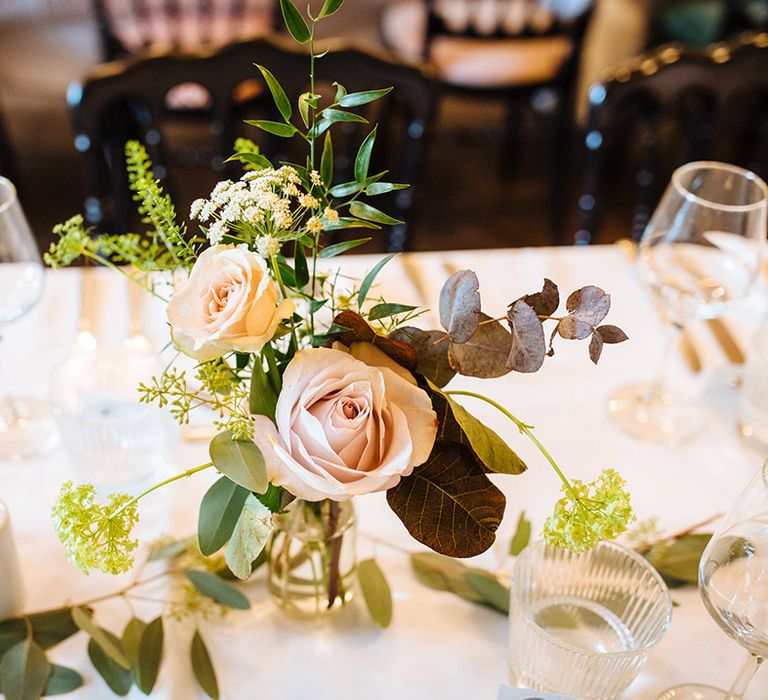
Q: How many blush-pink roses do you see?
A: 2